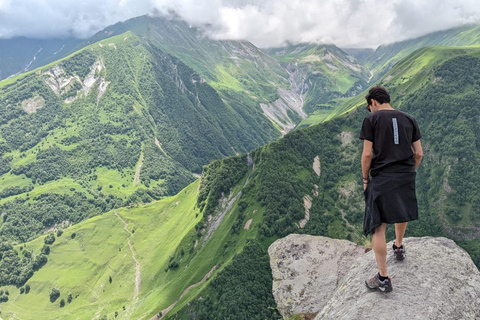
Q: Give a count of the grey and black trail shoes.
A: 2